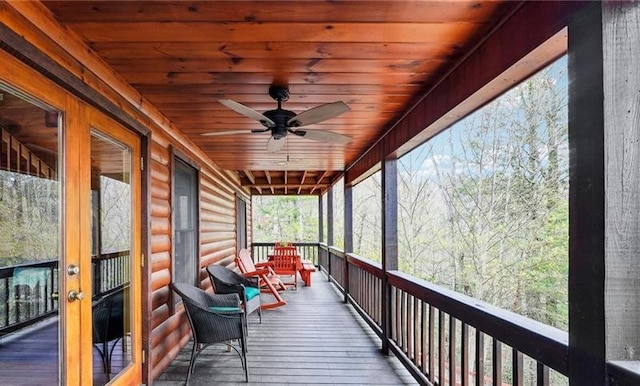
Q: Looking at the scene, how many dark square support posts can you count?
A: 5